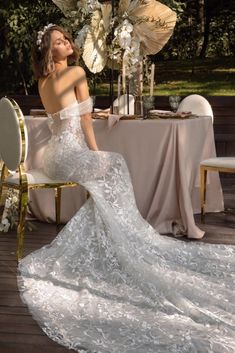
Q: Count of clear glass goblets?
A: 2